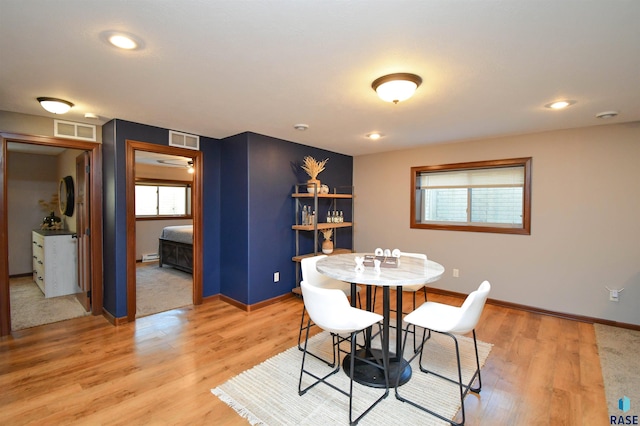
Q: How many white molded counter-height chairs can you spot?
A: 4